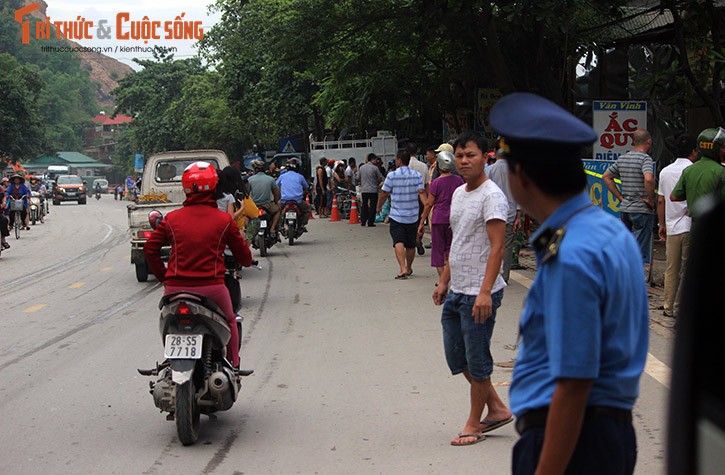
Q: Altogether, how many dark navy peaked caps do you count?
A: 1